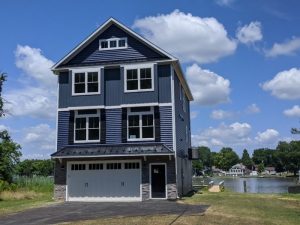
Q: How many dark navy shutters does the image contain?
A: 4